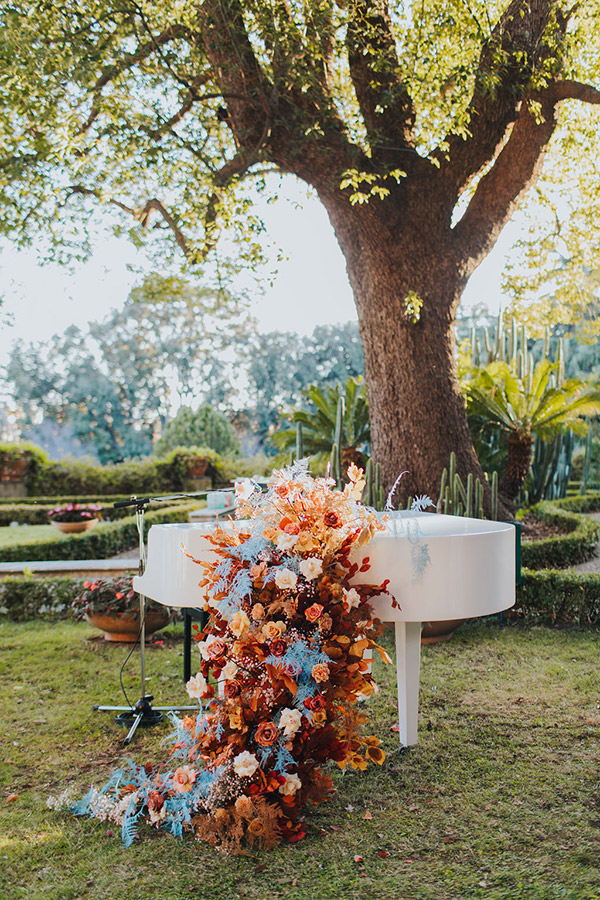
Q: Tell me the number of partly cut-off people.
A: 0